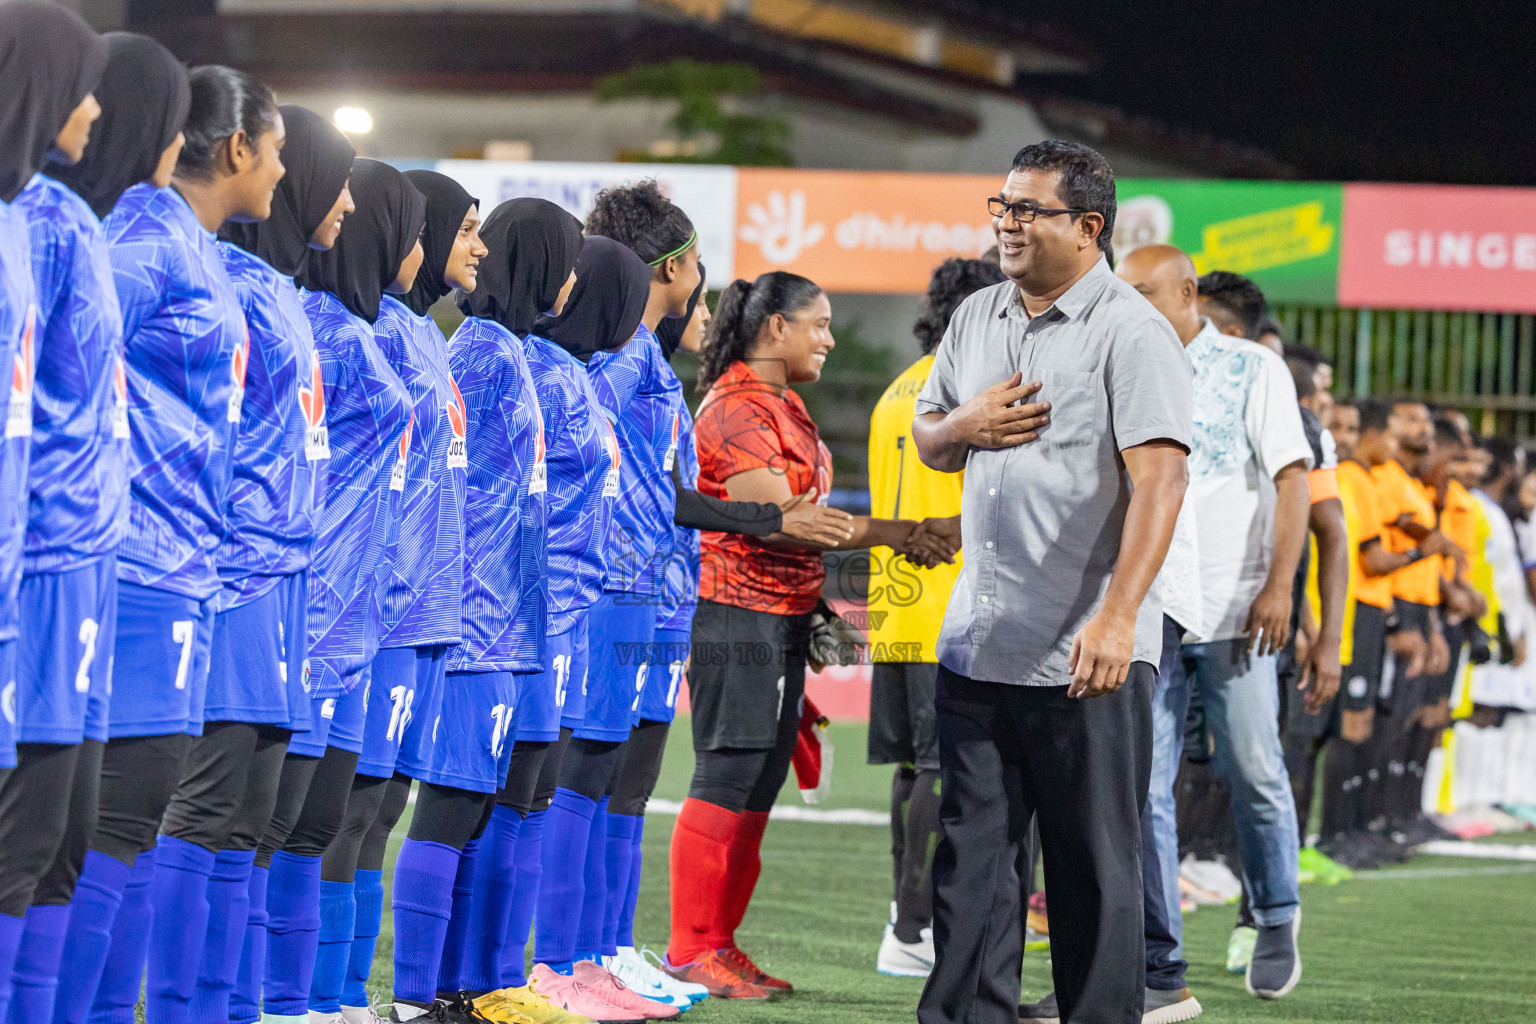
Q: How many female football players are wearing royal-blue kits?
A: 10